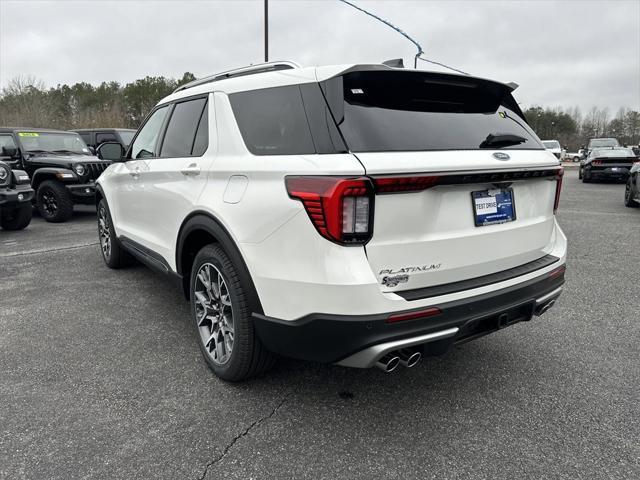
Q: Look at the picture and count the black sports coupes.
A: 1